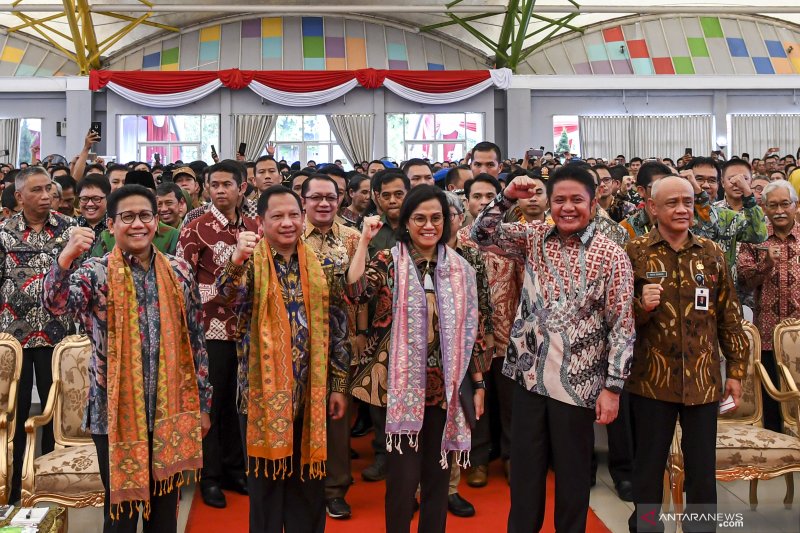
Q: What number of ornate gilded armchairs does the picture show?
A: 4